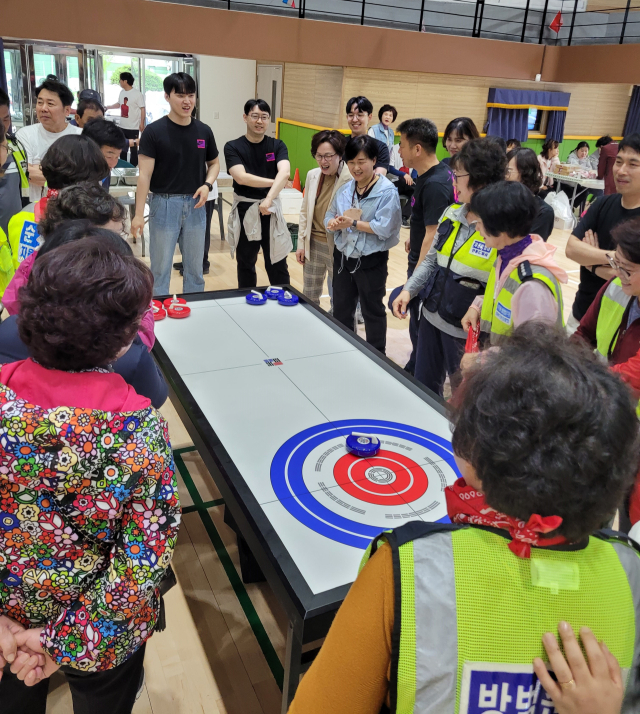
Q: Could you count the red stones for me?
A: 4